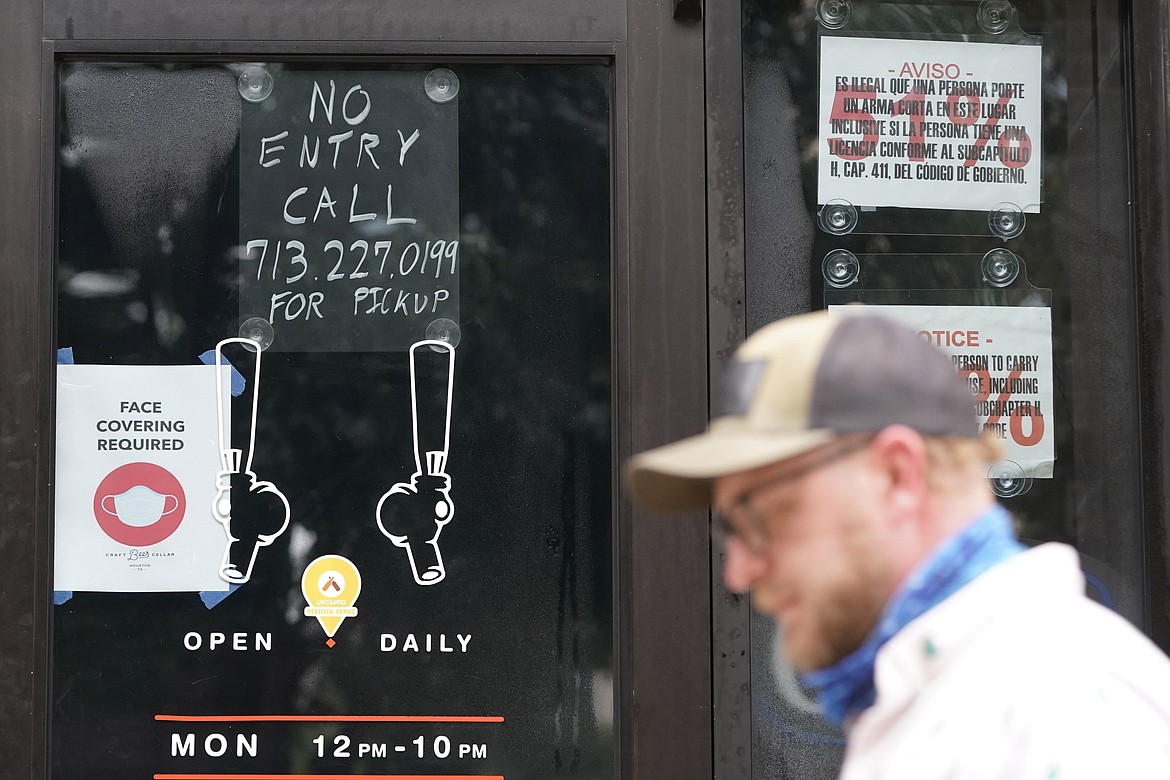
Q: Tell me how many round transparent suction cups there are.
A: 11